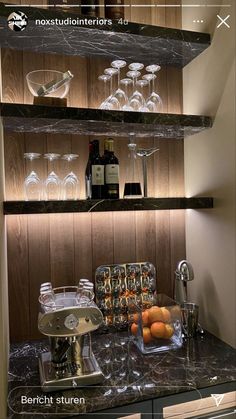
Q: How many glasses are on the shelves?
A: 12